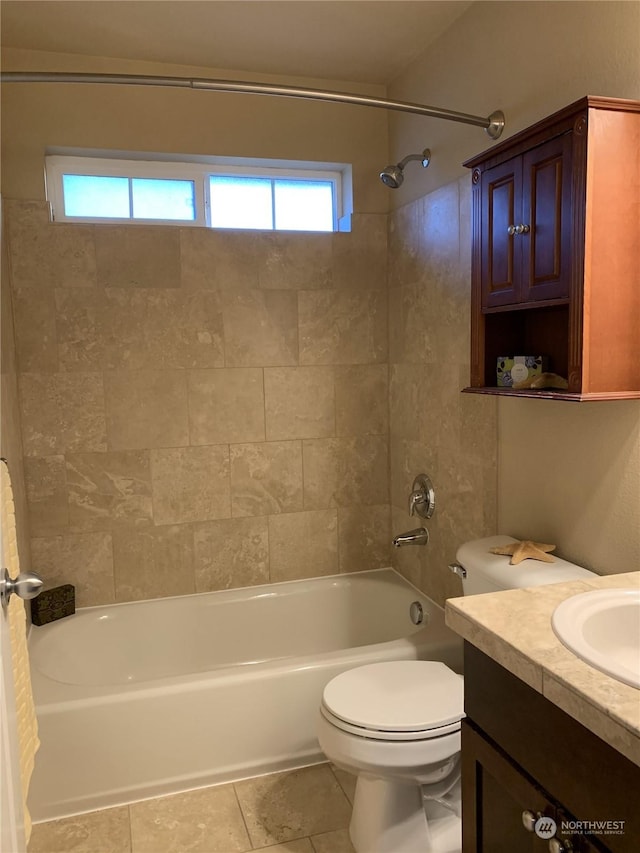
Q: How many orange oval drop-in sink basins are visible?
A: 0